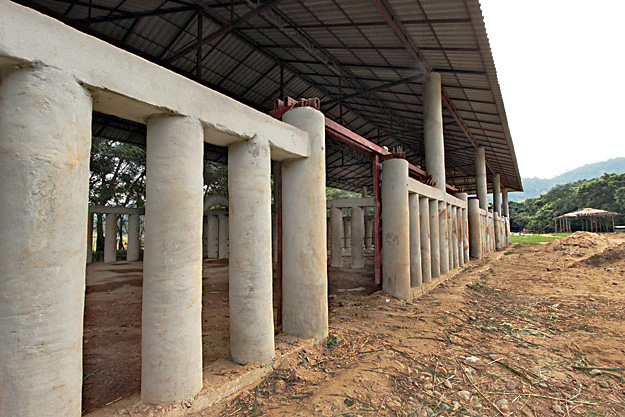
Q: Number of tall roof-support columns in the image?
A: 4